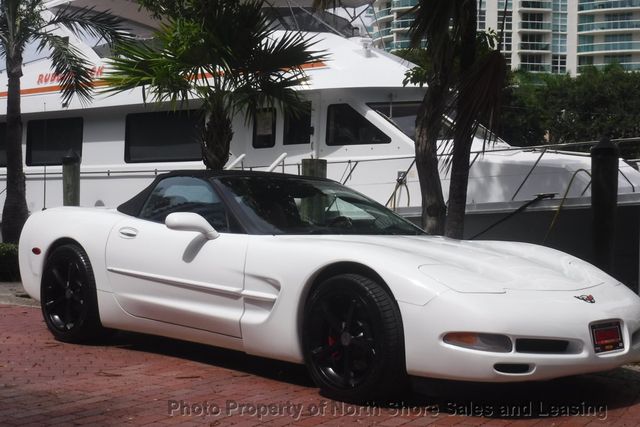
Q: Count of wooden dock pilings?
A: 3